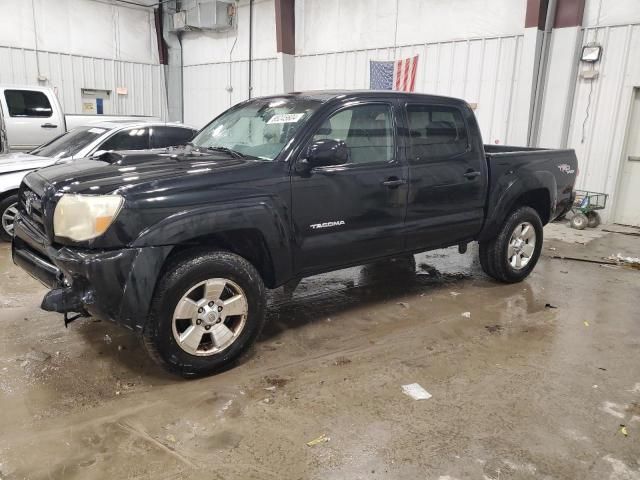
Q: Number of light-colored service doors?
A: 2